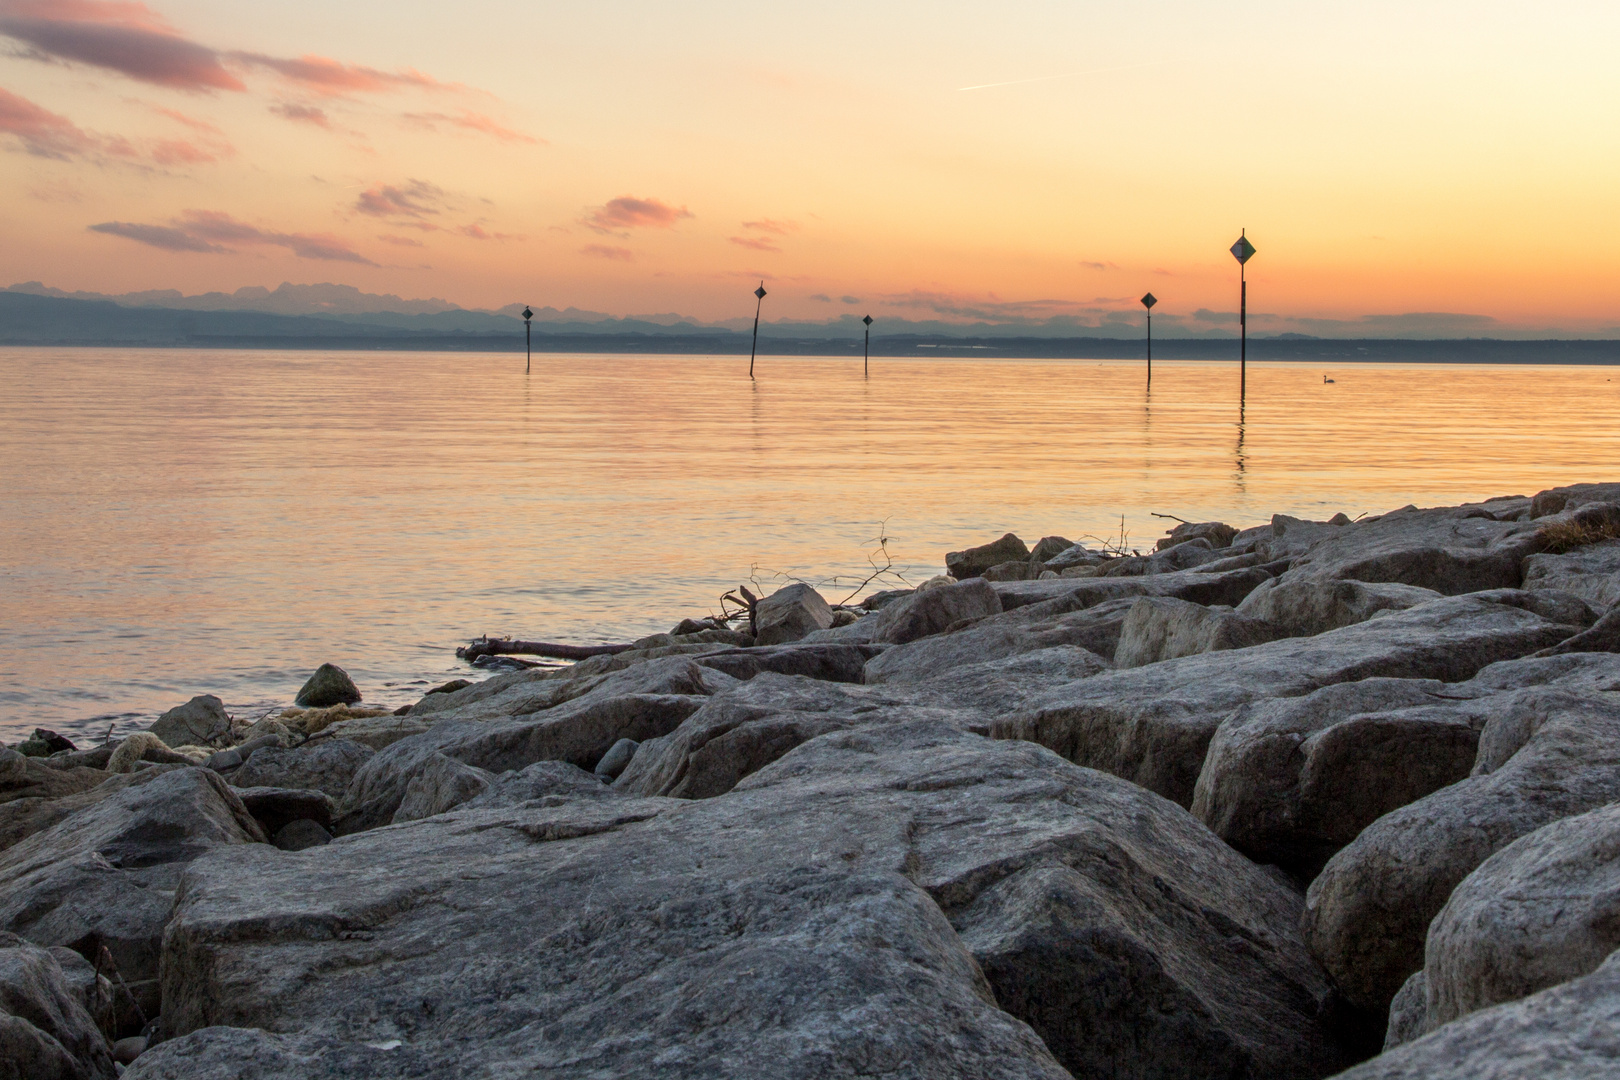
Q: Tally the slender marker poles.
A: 5